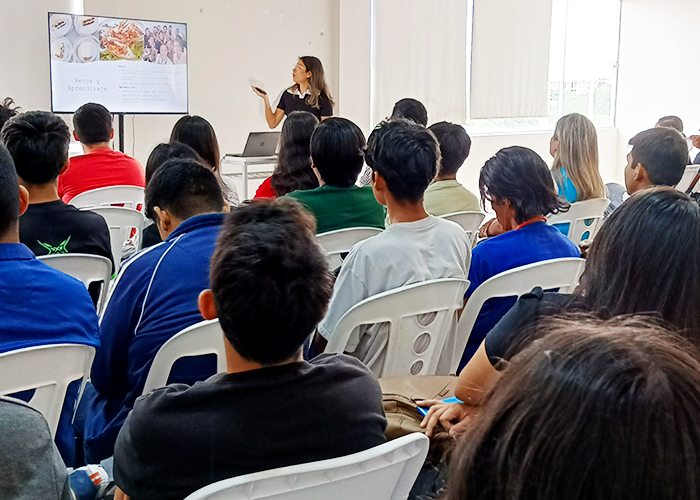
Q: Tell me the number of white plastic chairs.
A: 12